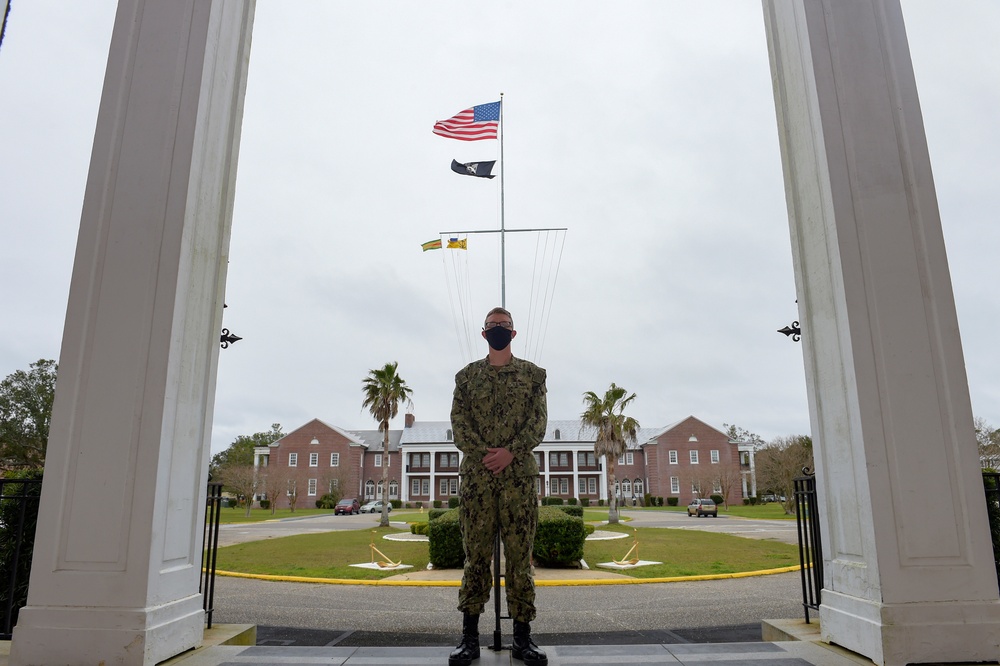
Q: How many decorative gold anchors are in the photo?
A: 2